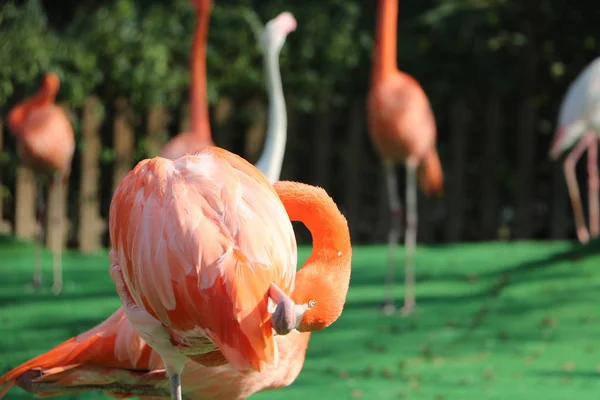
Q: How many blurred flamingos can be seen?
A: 5